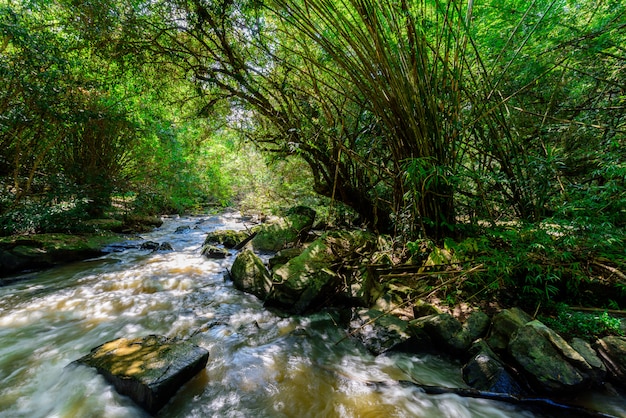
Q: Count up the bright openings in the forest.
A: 1